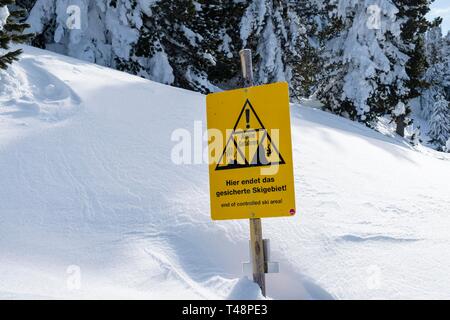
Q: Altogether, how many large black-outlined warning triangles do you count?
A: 1